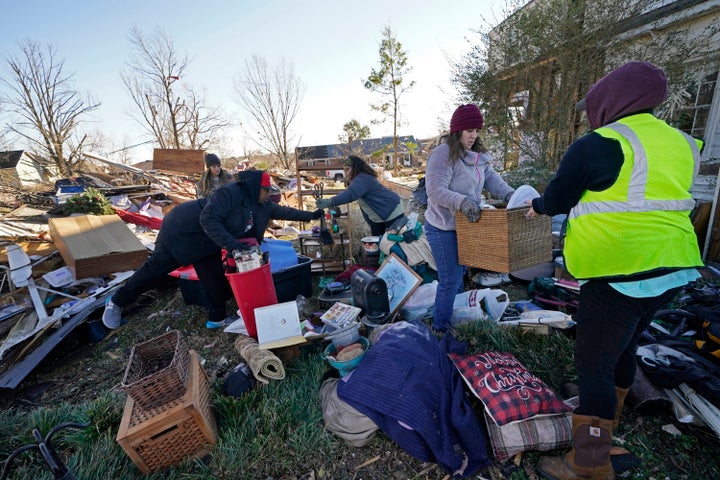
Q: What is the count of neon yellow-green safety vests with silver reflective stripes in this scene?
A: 1